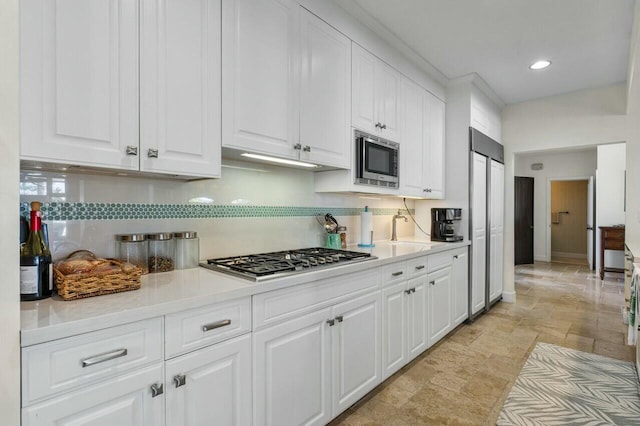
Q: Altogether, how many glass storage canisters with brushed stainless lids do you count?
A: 3